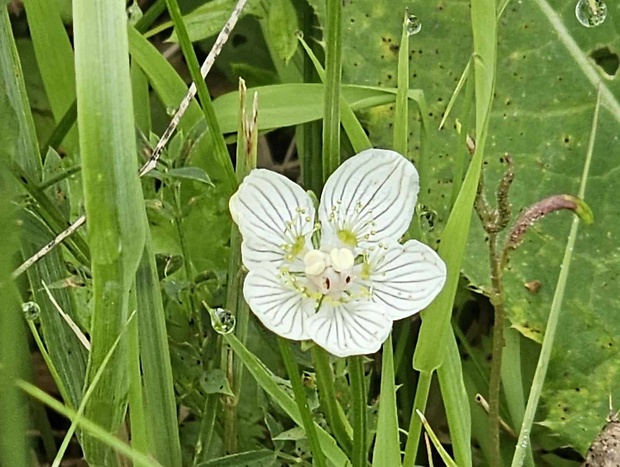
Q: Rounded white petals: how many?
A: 5